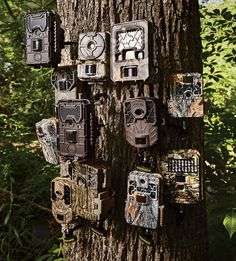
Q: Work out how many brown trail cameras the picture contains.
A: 3